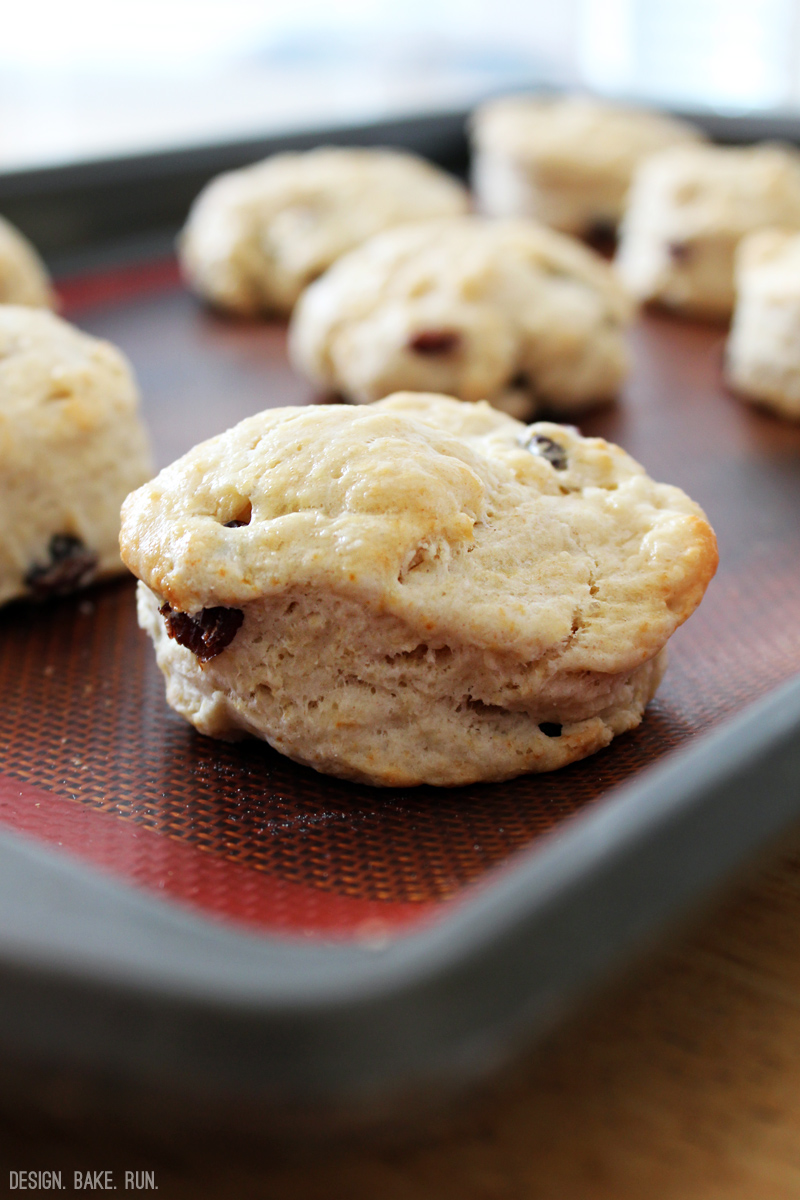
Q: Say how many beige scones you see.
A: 8